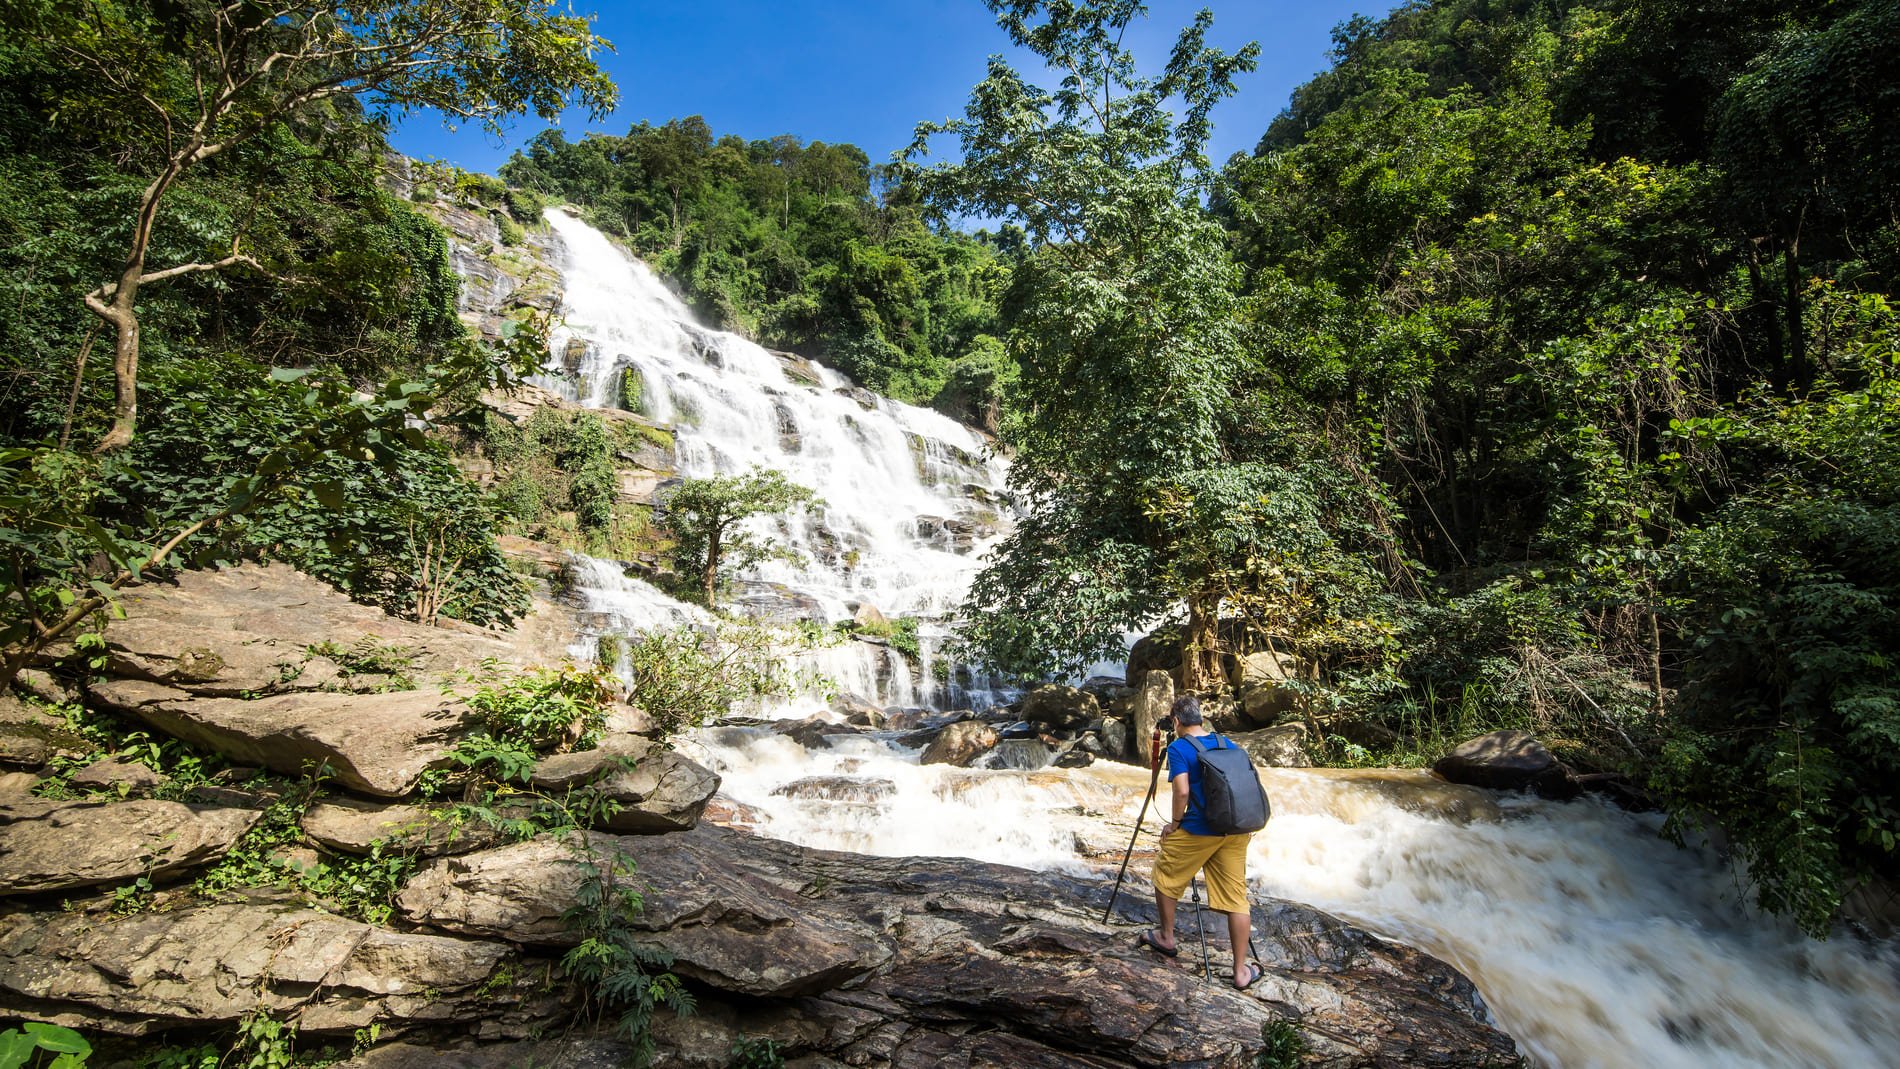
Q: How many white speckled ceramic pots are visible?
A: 0